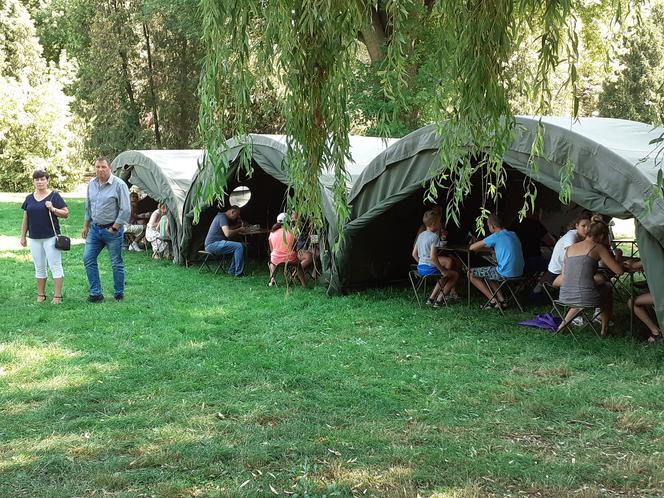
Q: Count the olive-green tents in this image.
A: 3